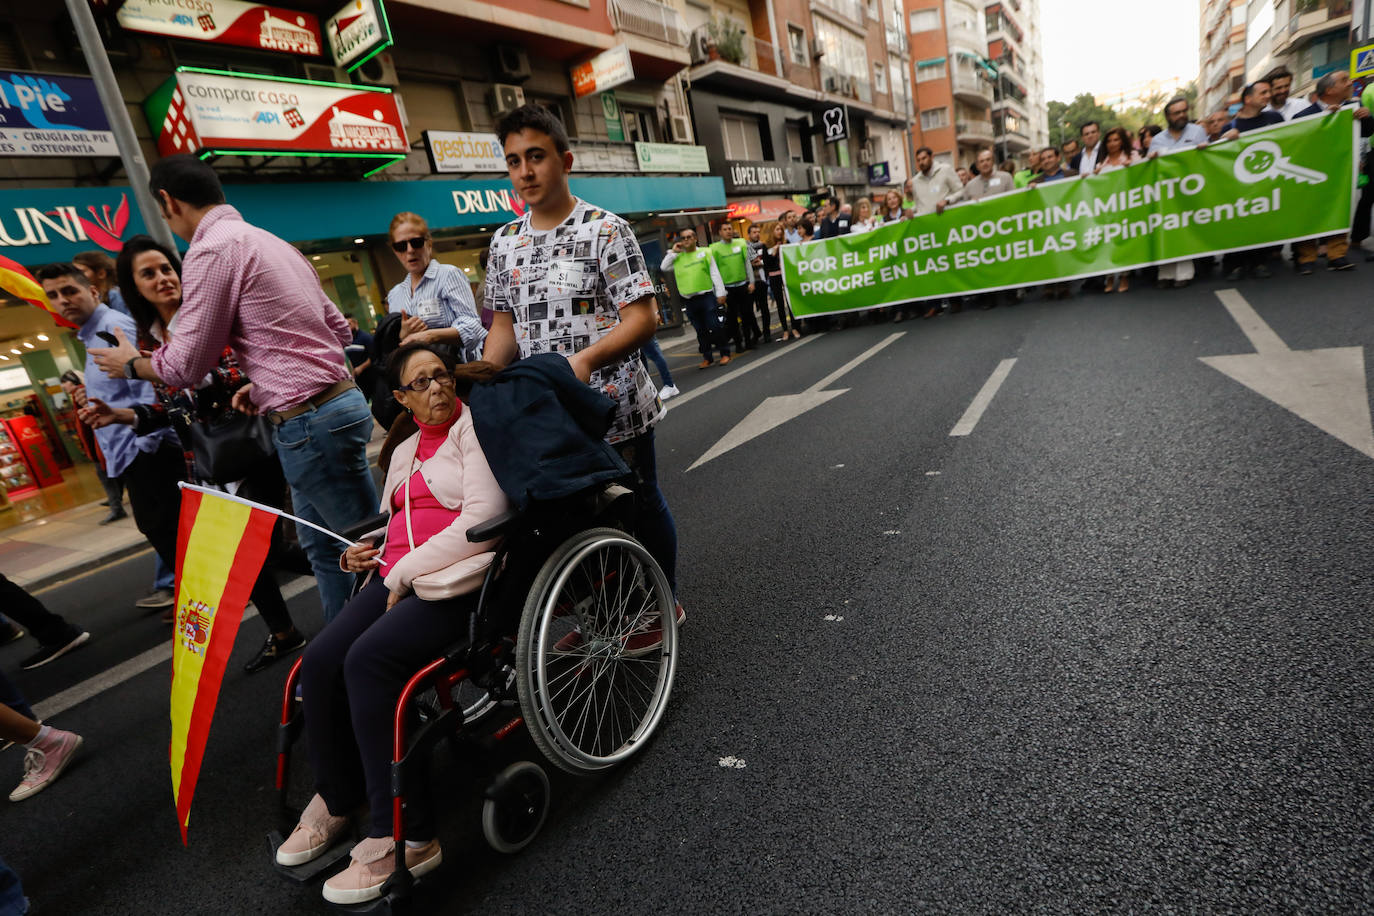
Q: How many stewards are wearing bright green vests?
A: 2